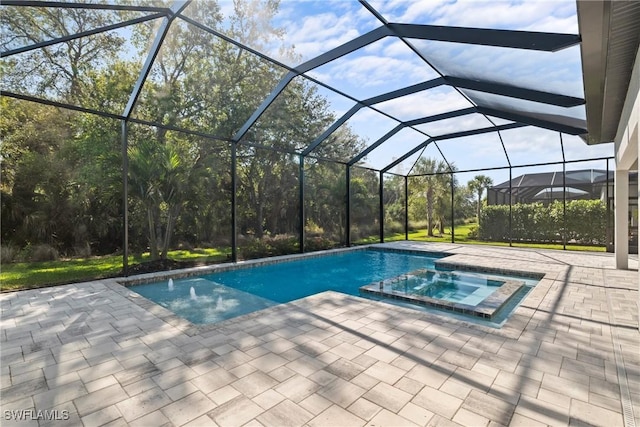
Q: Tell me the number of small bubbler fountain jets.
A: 3